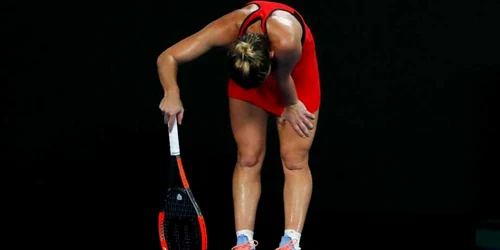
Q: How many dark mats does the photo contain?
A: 0